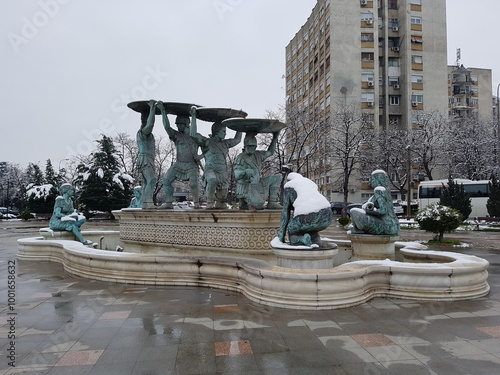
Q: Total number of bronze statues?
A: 8